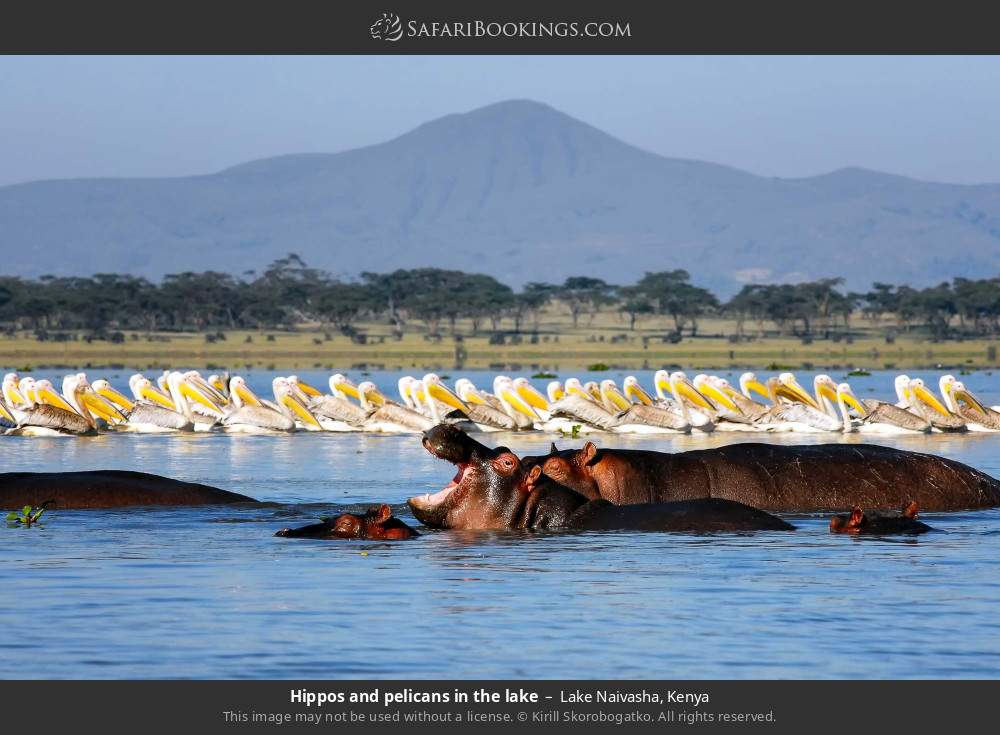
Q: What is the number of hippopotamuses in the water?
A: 5